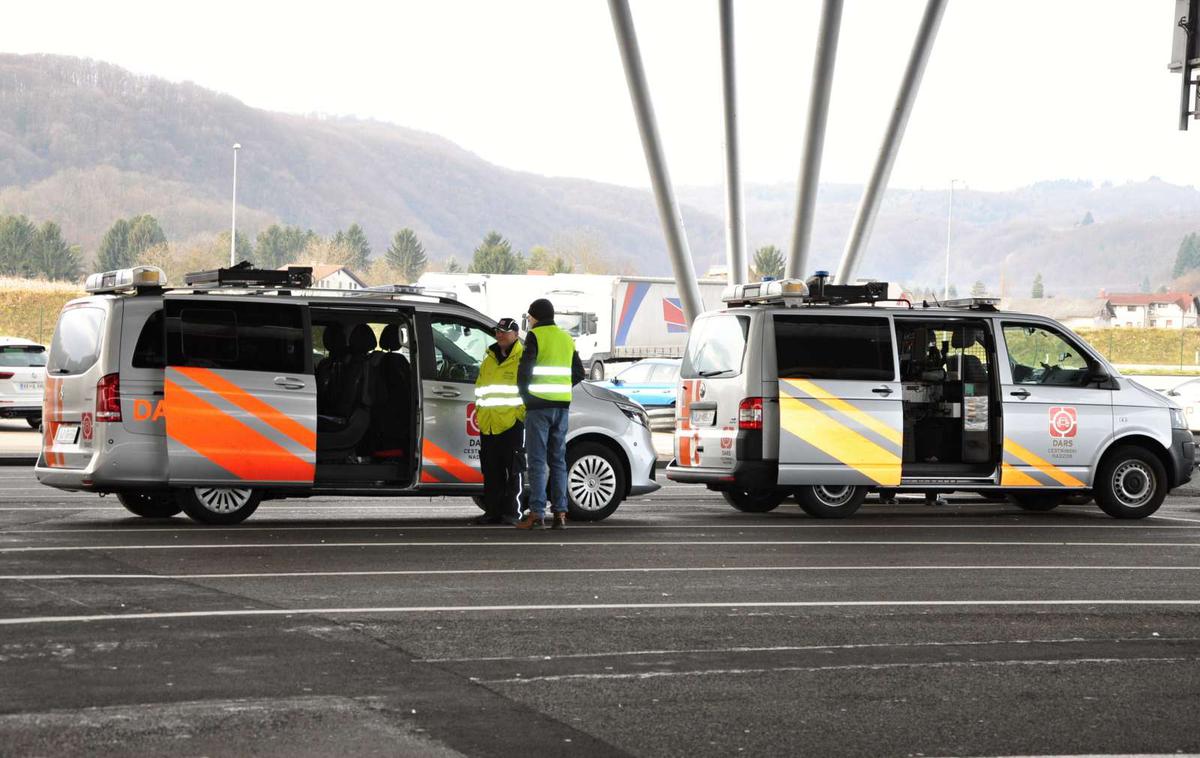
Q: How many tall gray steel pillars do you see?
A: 4